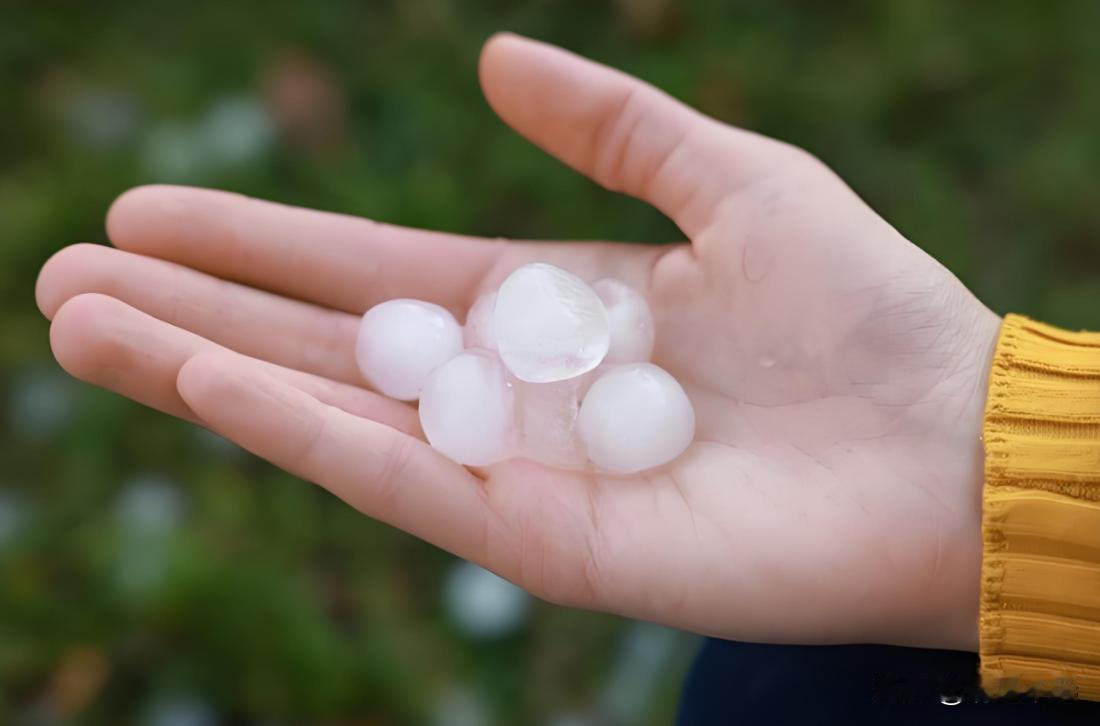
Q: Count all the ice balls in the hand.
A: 6